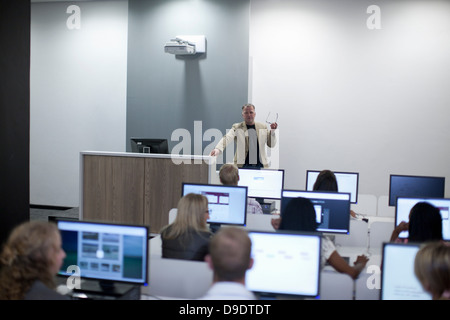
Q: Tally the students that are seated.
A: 8